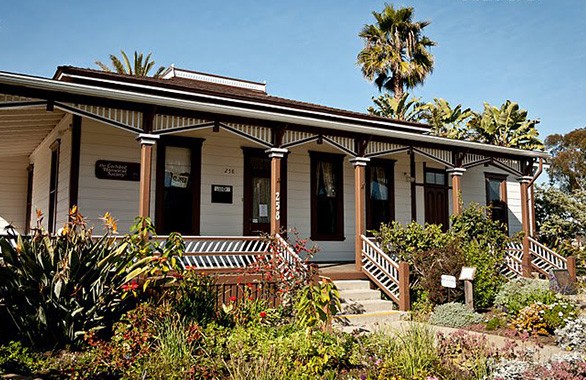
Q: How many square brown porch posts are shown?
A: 5